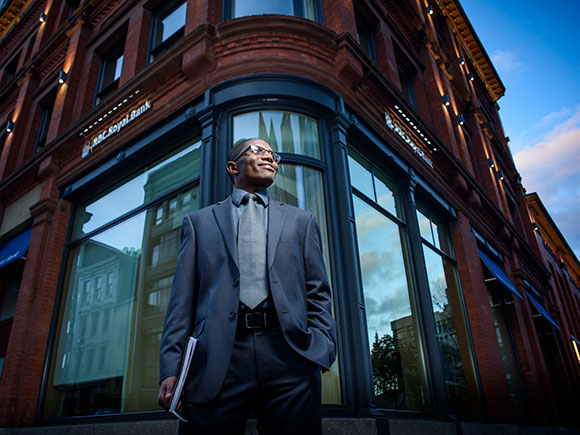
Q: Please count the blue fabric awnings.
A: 3